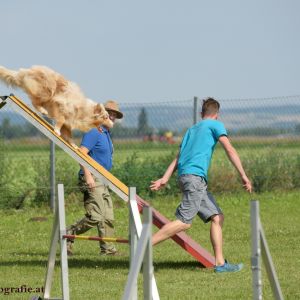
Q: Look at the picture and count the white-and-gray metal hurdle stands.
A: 4